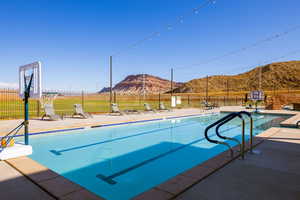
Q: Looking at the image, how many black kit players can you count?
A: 0